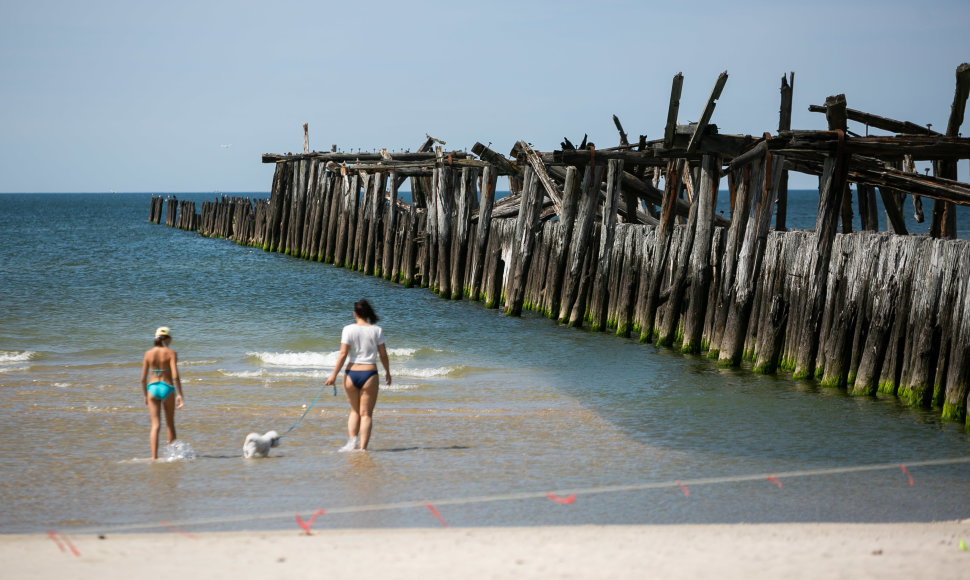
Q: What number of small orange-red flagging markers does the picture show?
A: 8